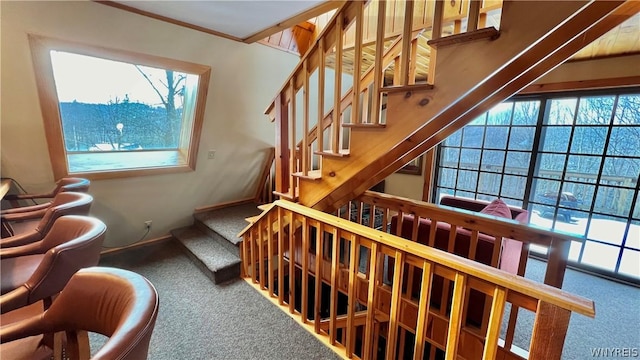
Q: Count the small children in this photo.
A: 0